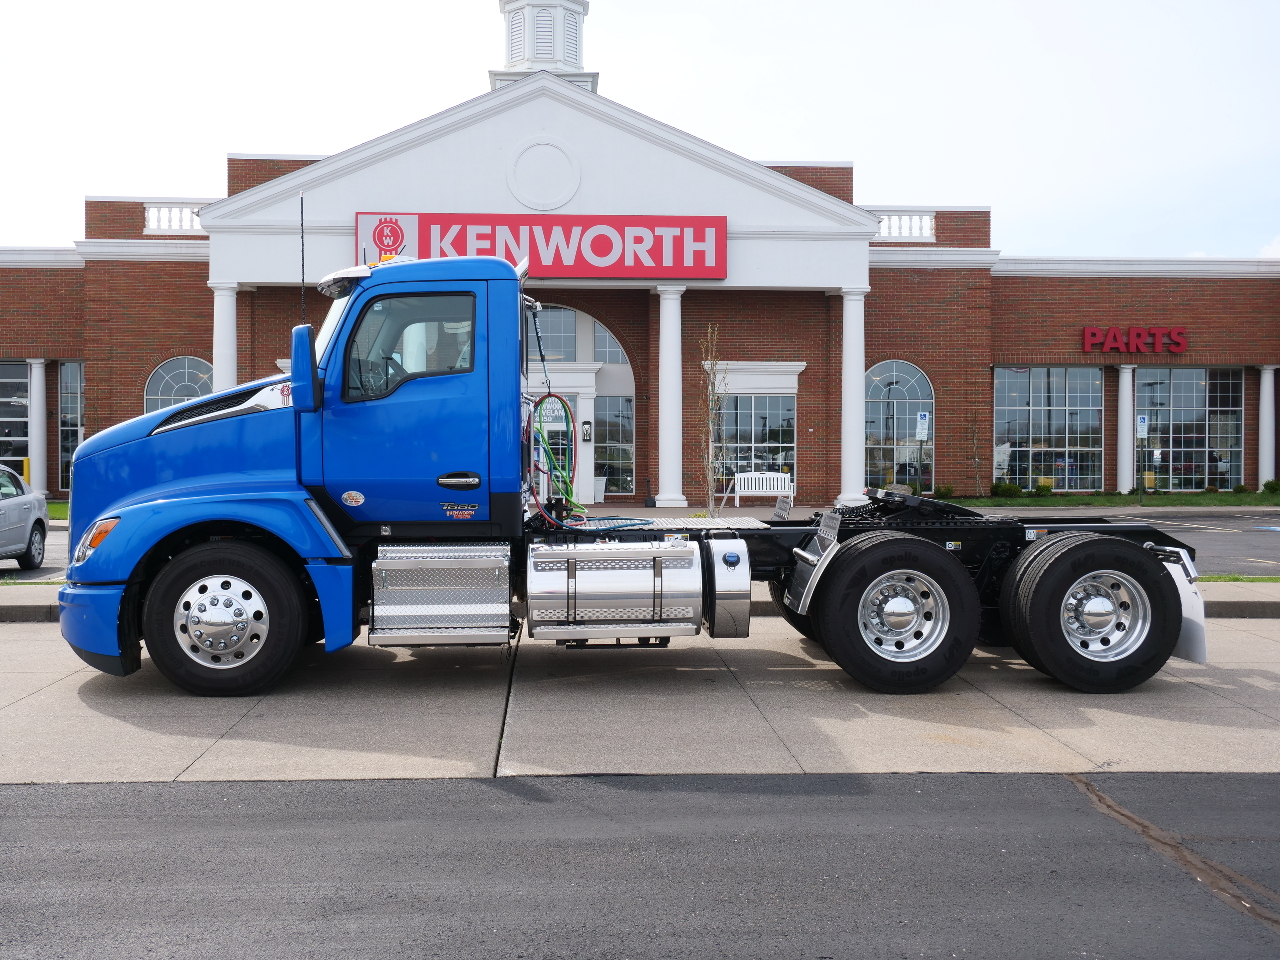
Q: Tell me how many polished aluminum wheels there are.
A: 3